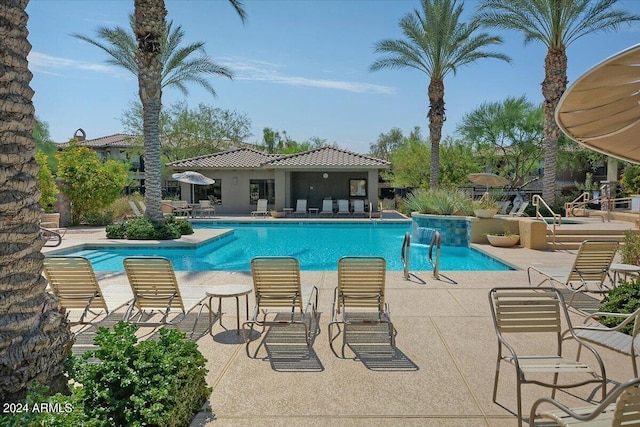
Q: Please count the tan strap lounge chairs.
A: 5